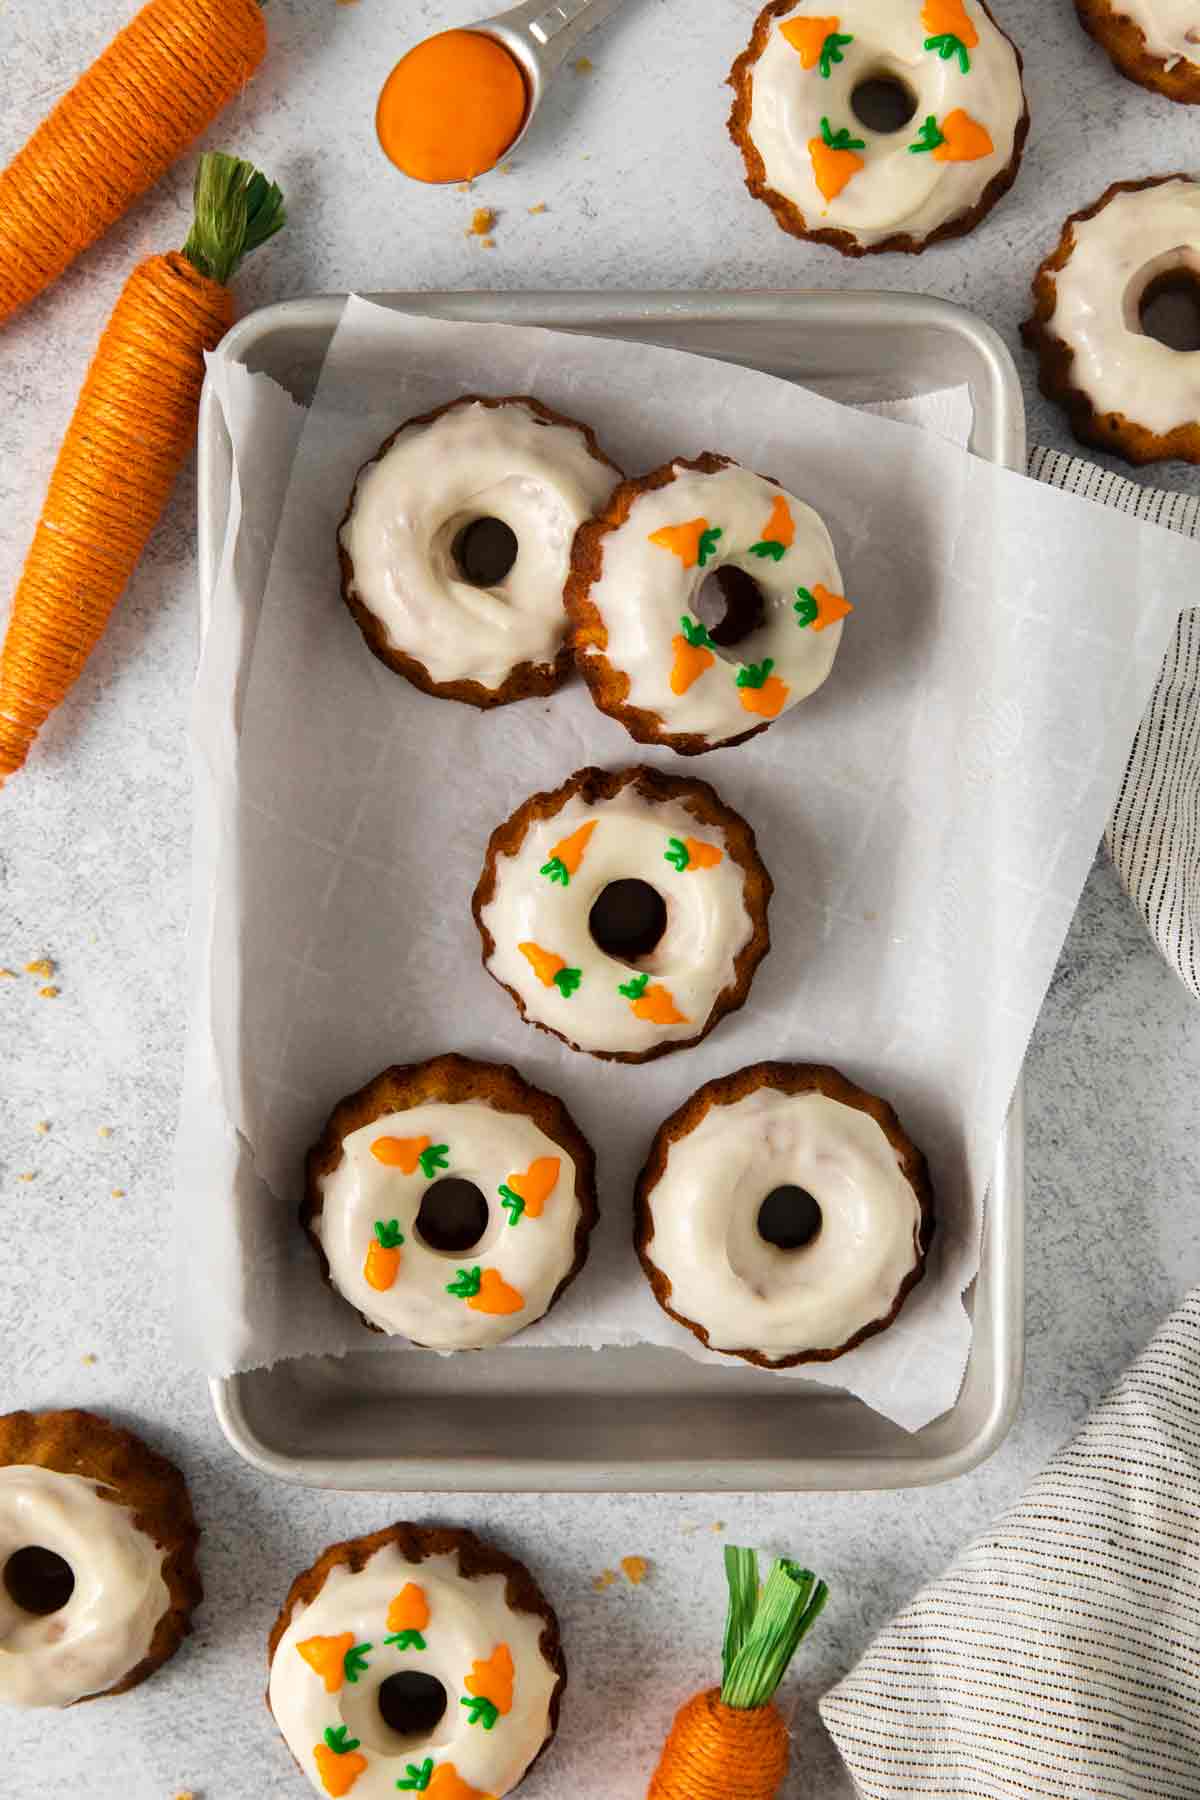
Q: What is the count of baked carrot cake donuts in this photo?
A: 10